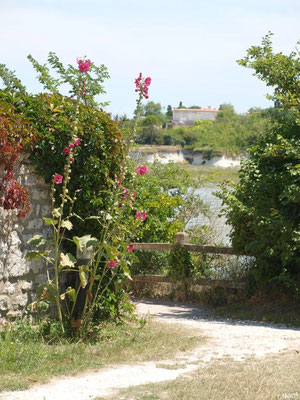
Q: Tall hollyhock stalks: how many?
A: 2